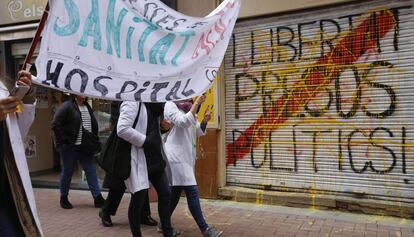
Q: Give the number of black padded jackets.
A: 1